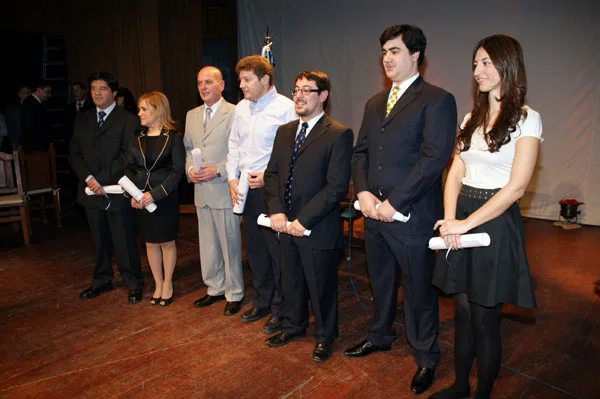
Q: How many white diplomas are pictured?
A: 7